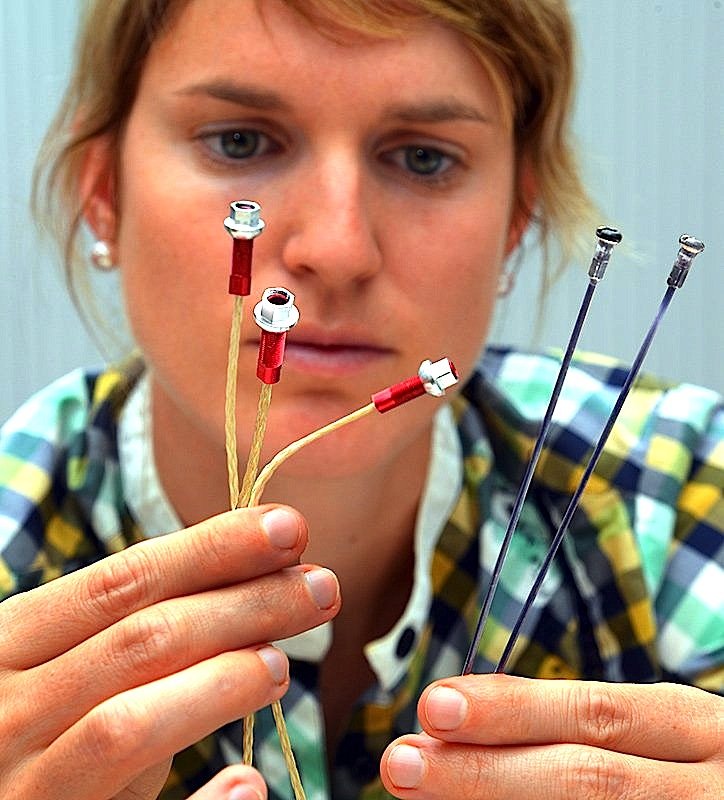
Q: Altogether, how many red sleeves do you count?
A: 3